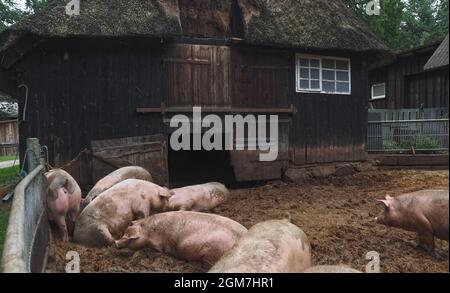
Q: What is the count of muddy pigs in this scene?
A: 8